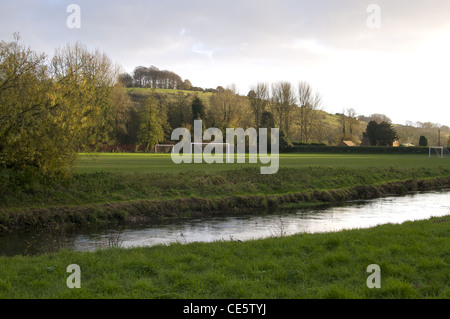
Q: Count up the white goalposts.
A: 3